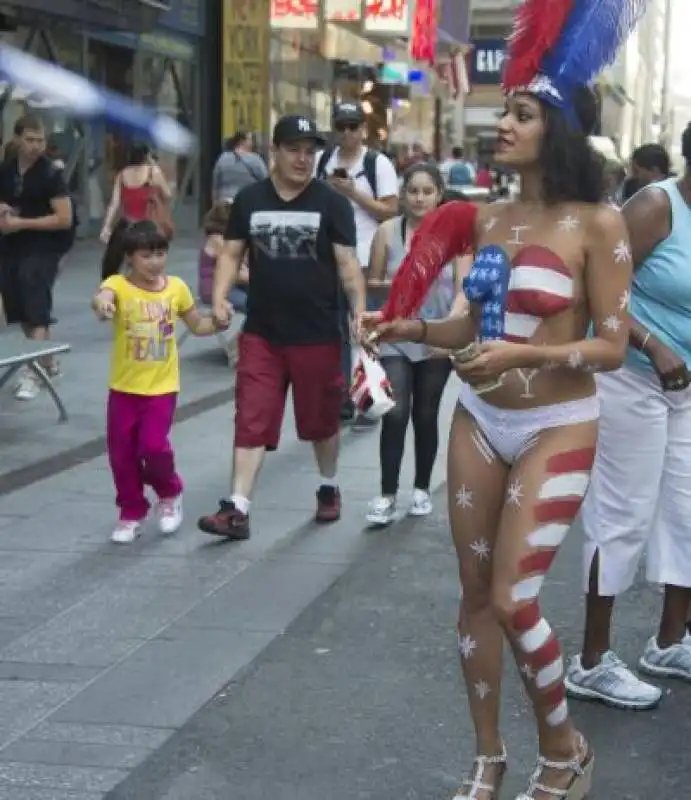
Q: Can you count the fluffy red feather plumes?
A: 2